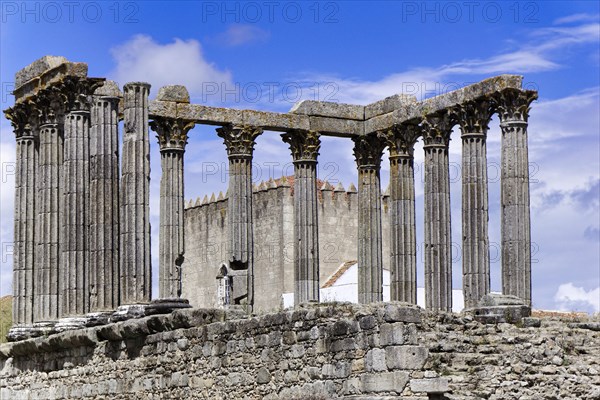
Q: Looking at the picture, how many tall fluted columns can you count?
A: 13